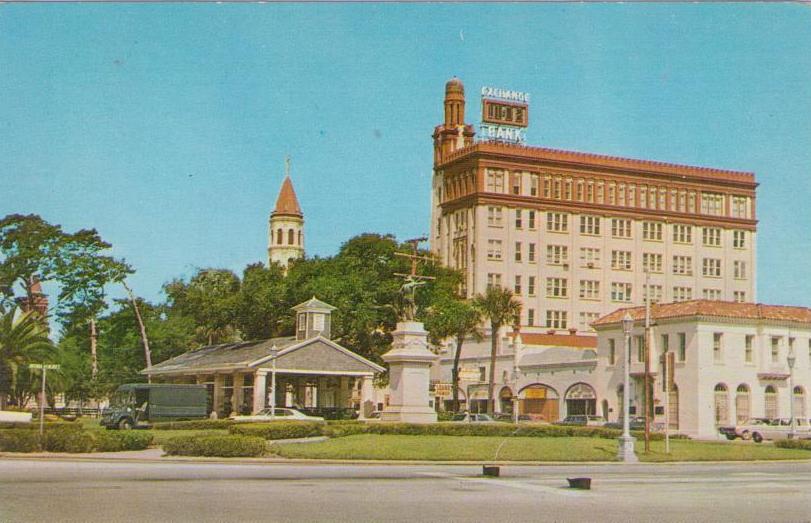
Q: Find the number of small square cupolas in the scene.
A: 1